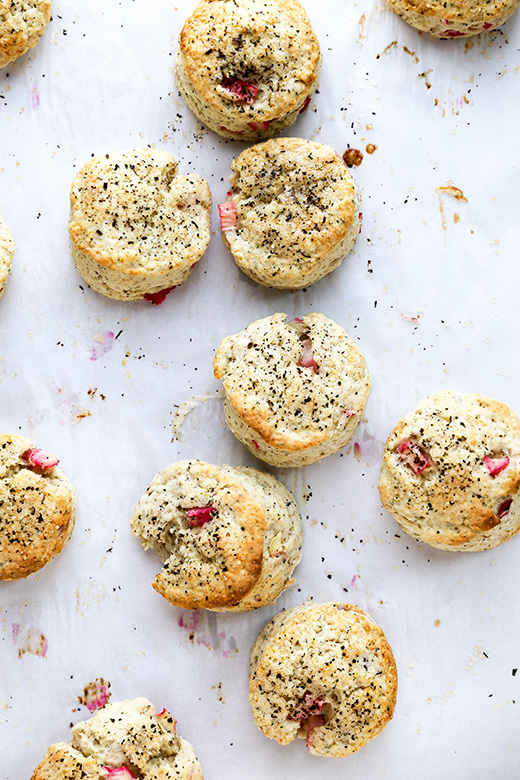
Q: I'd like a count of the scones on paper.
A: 12